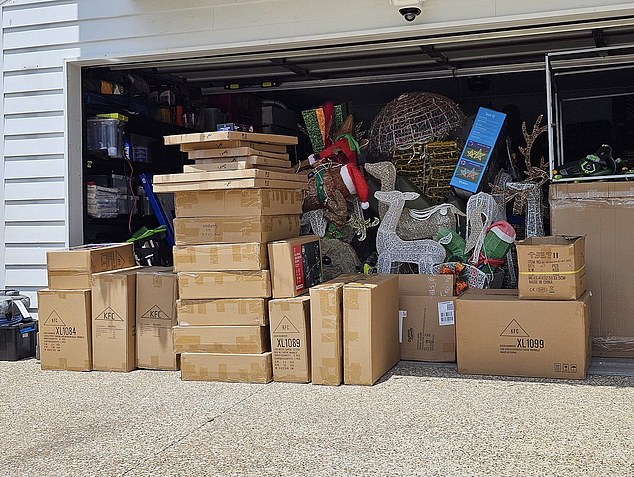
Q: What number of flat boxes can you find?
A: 7